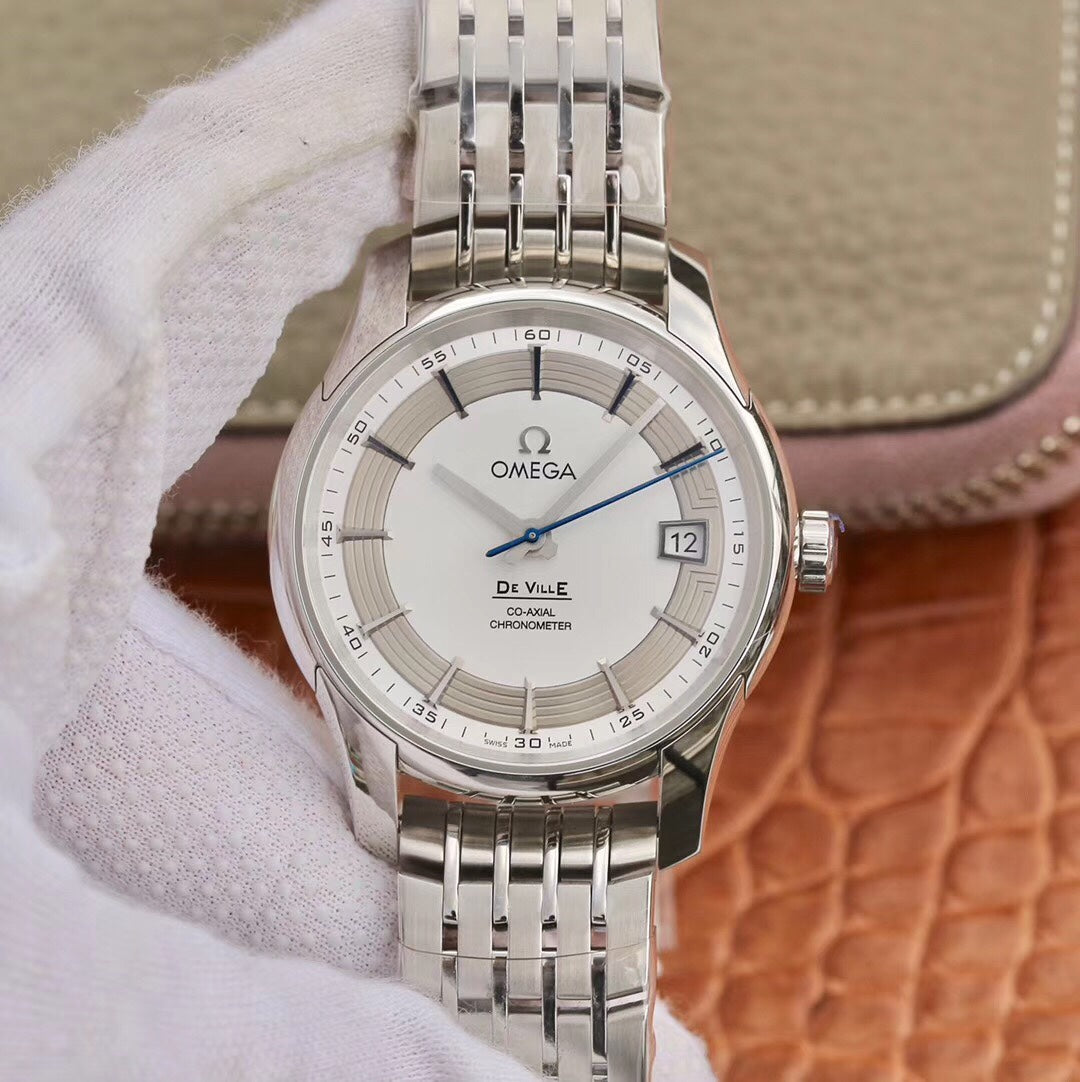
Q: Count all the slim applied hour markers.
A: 11